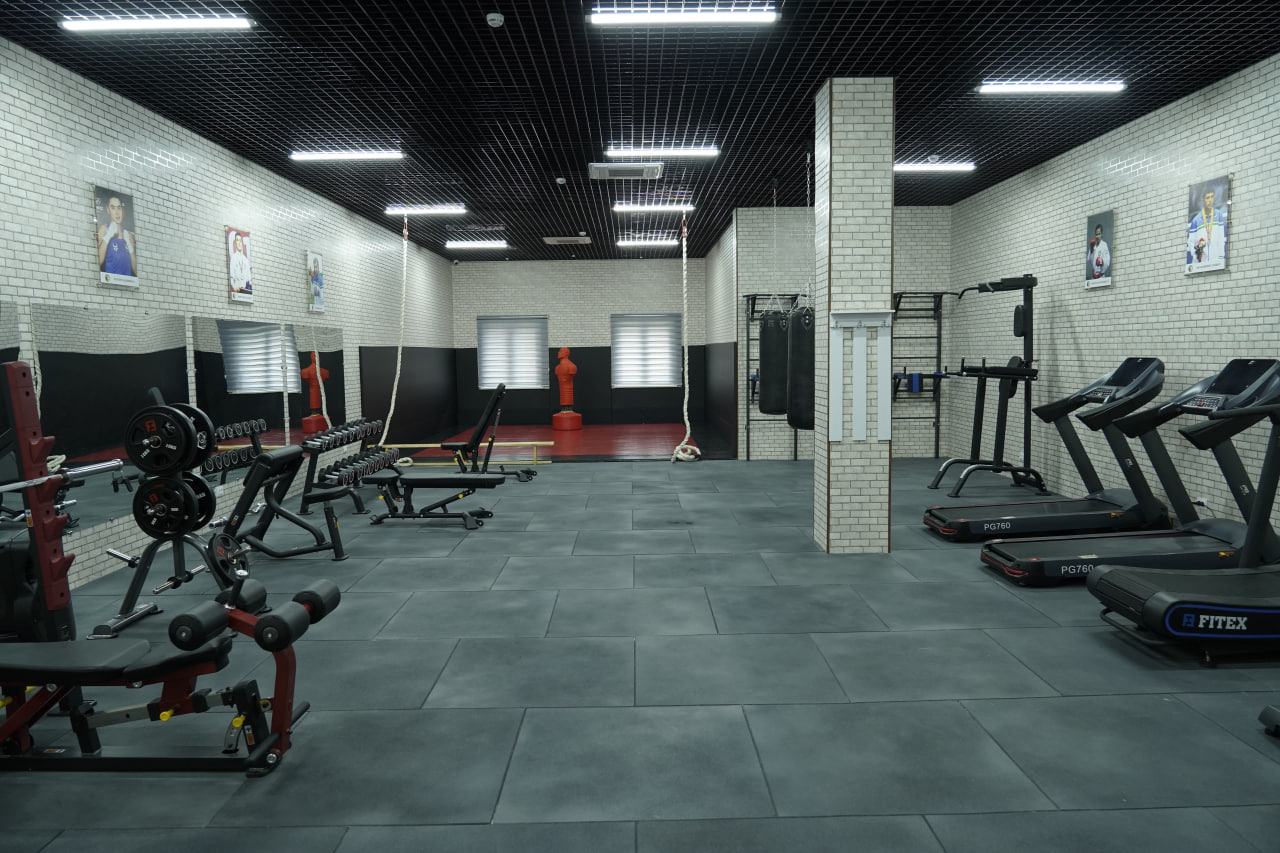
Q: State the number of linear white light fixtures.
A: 10